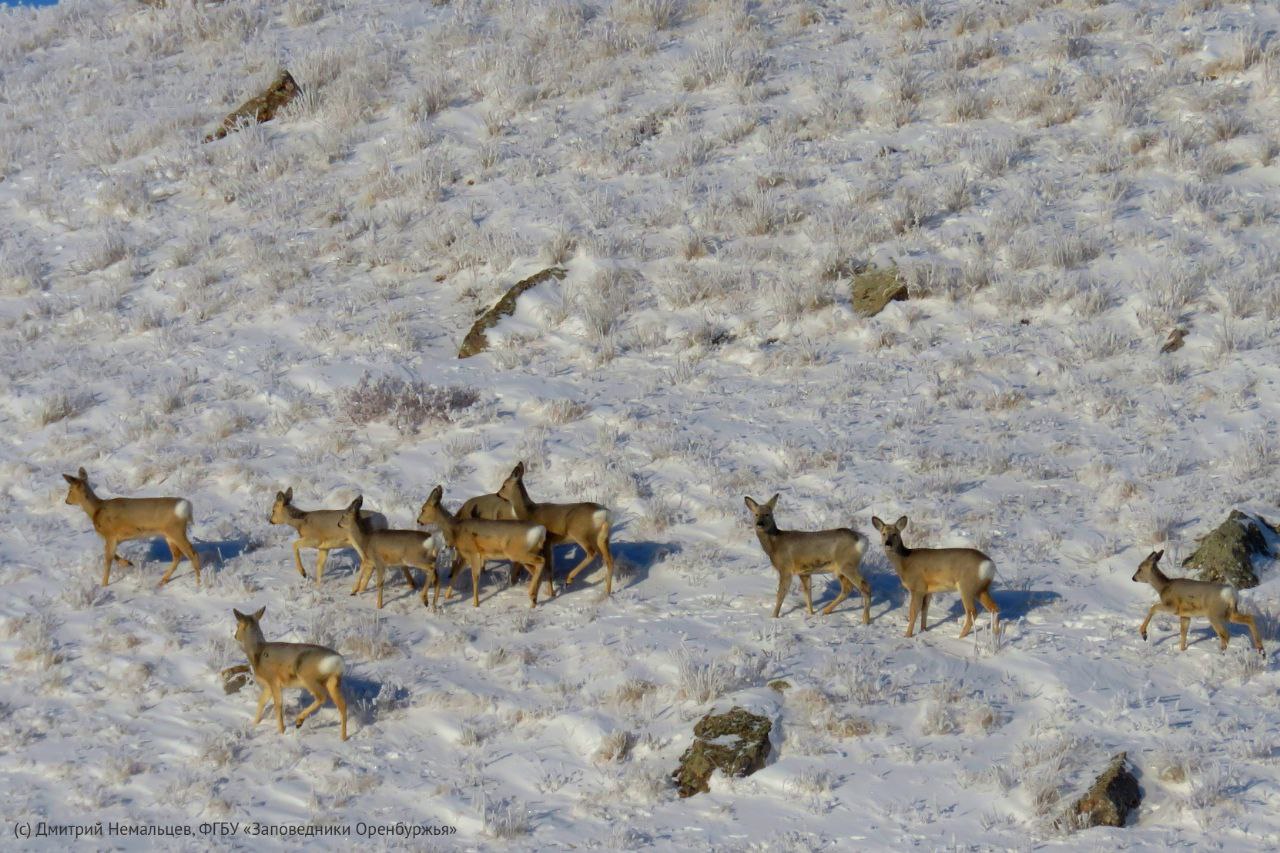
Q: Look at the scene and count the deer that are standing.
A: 10